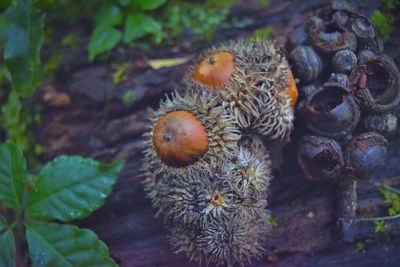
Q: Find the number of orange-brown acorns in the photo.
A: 3